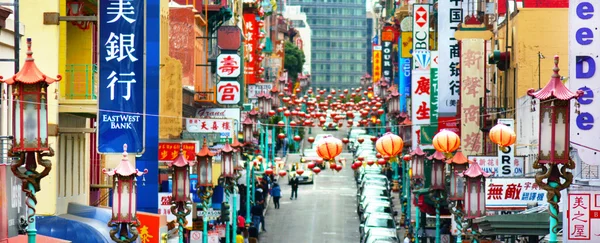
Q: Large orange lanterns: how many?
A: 4